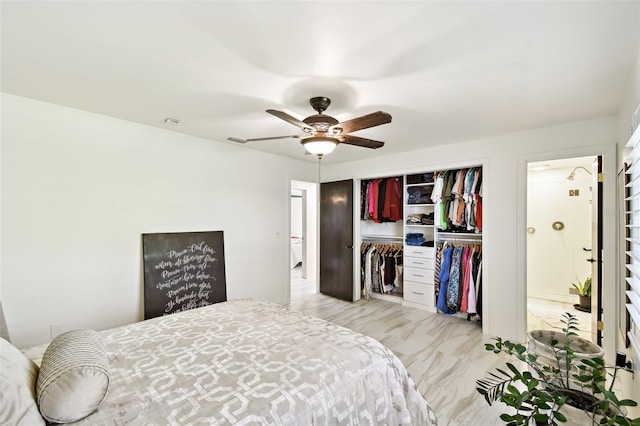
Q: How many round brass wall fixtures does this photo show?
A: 2